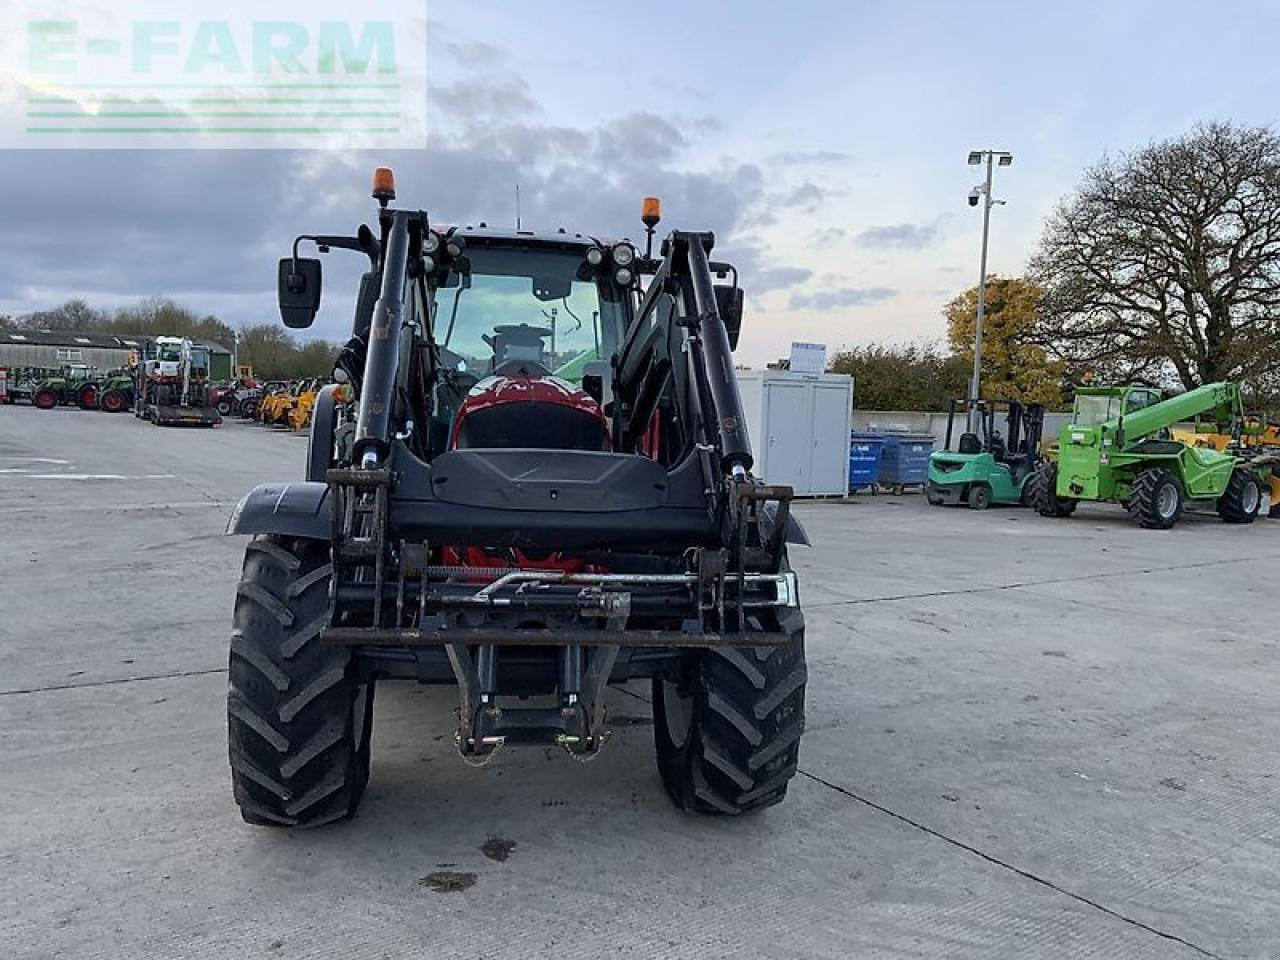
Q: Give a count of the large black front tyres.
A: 2